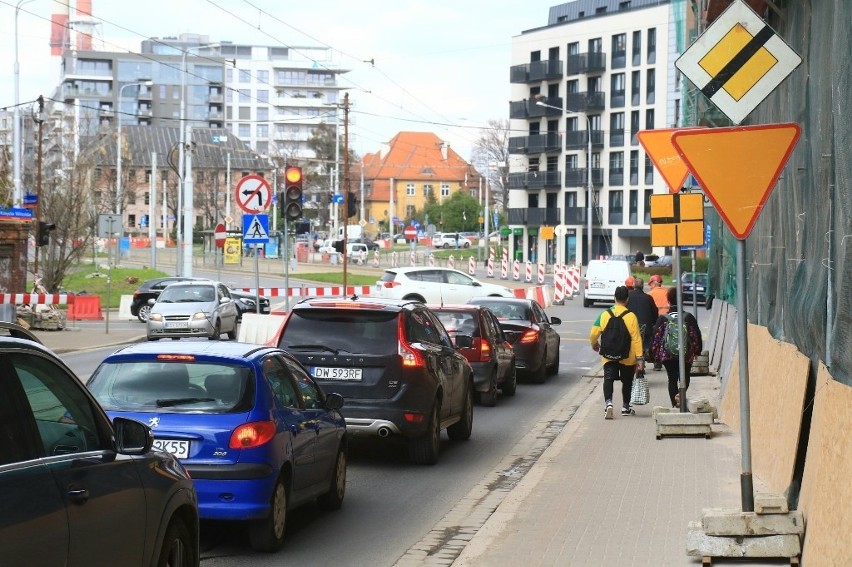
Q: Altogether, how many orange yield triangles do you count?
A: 2